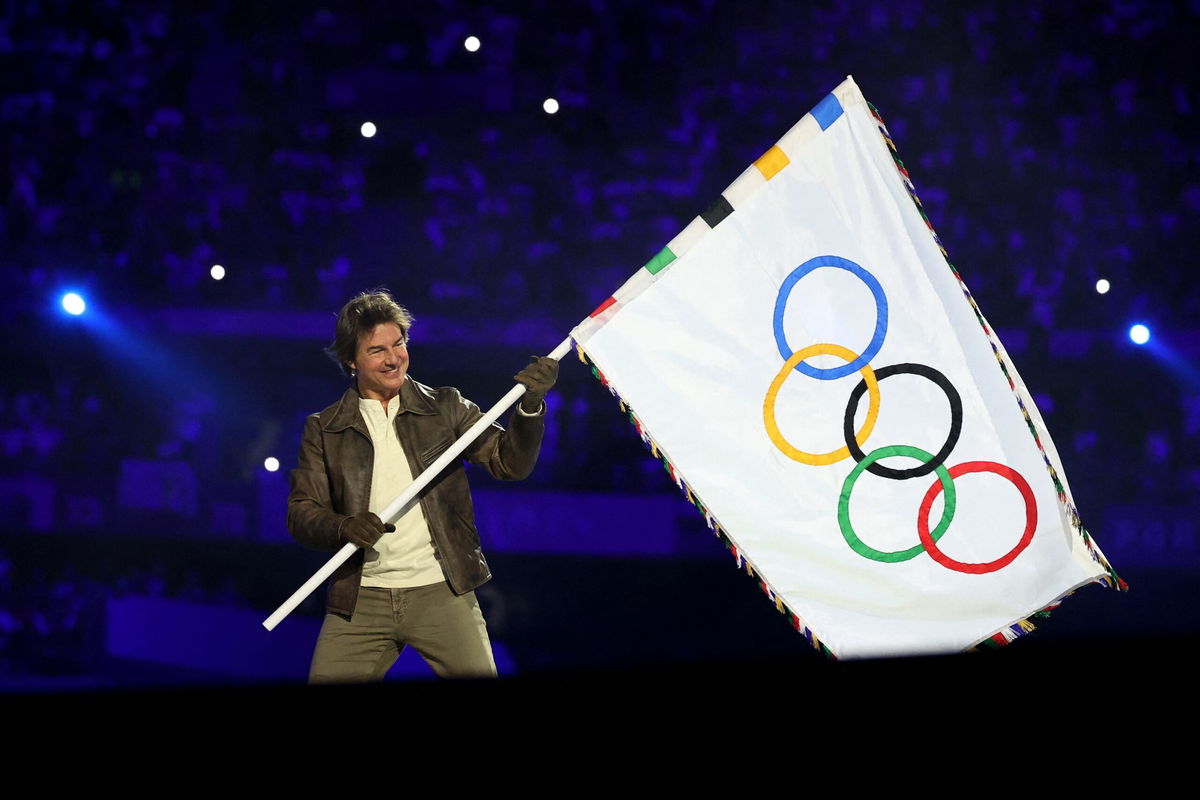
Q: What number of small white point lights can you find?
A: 6